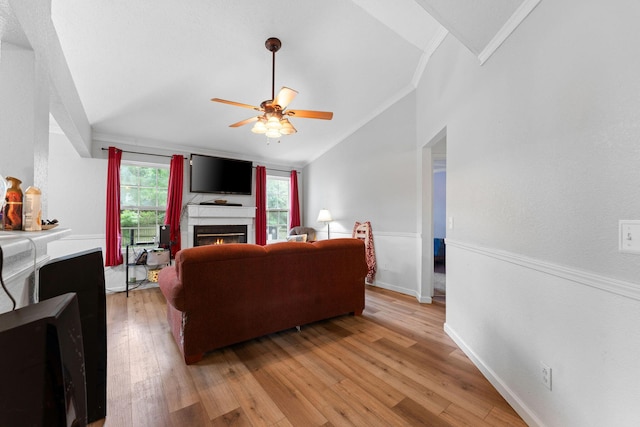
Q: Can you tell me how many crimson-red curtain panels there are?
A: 4